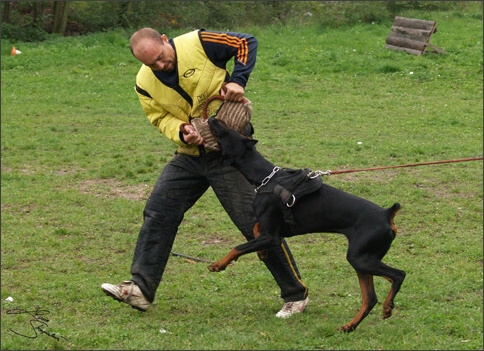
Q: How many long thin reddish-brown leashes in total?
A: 1